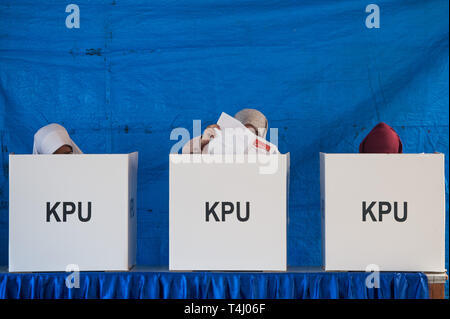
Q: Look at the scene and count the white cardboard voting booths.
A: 3